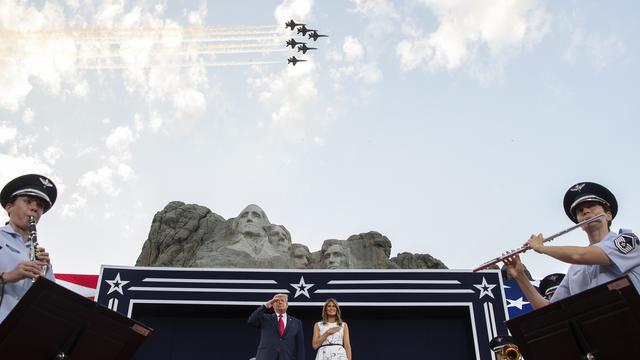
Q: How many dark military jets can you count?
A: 6